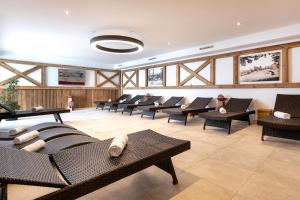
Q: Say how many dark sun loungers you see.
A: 12